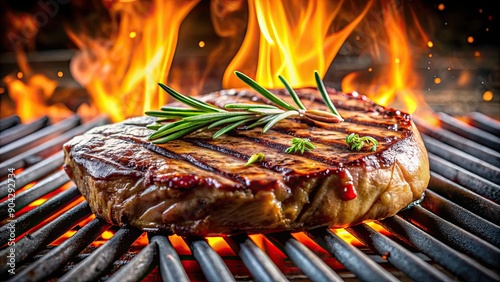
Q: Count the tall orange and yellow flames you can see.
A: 3